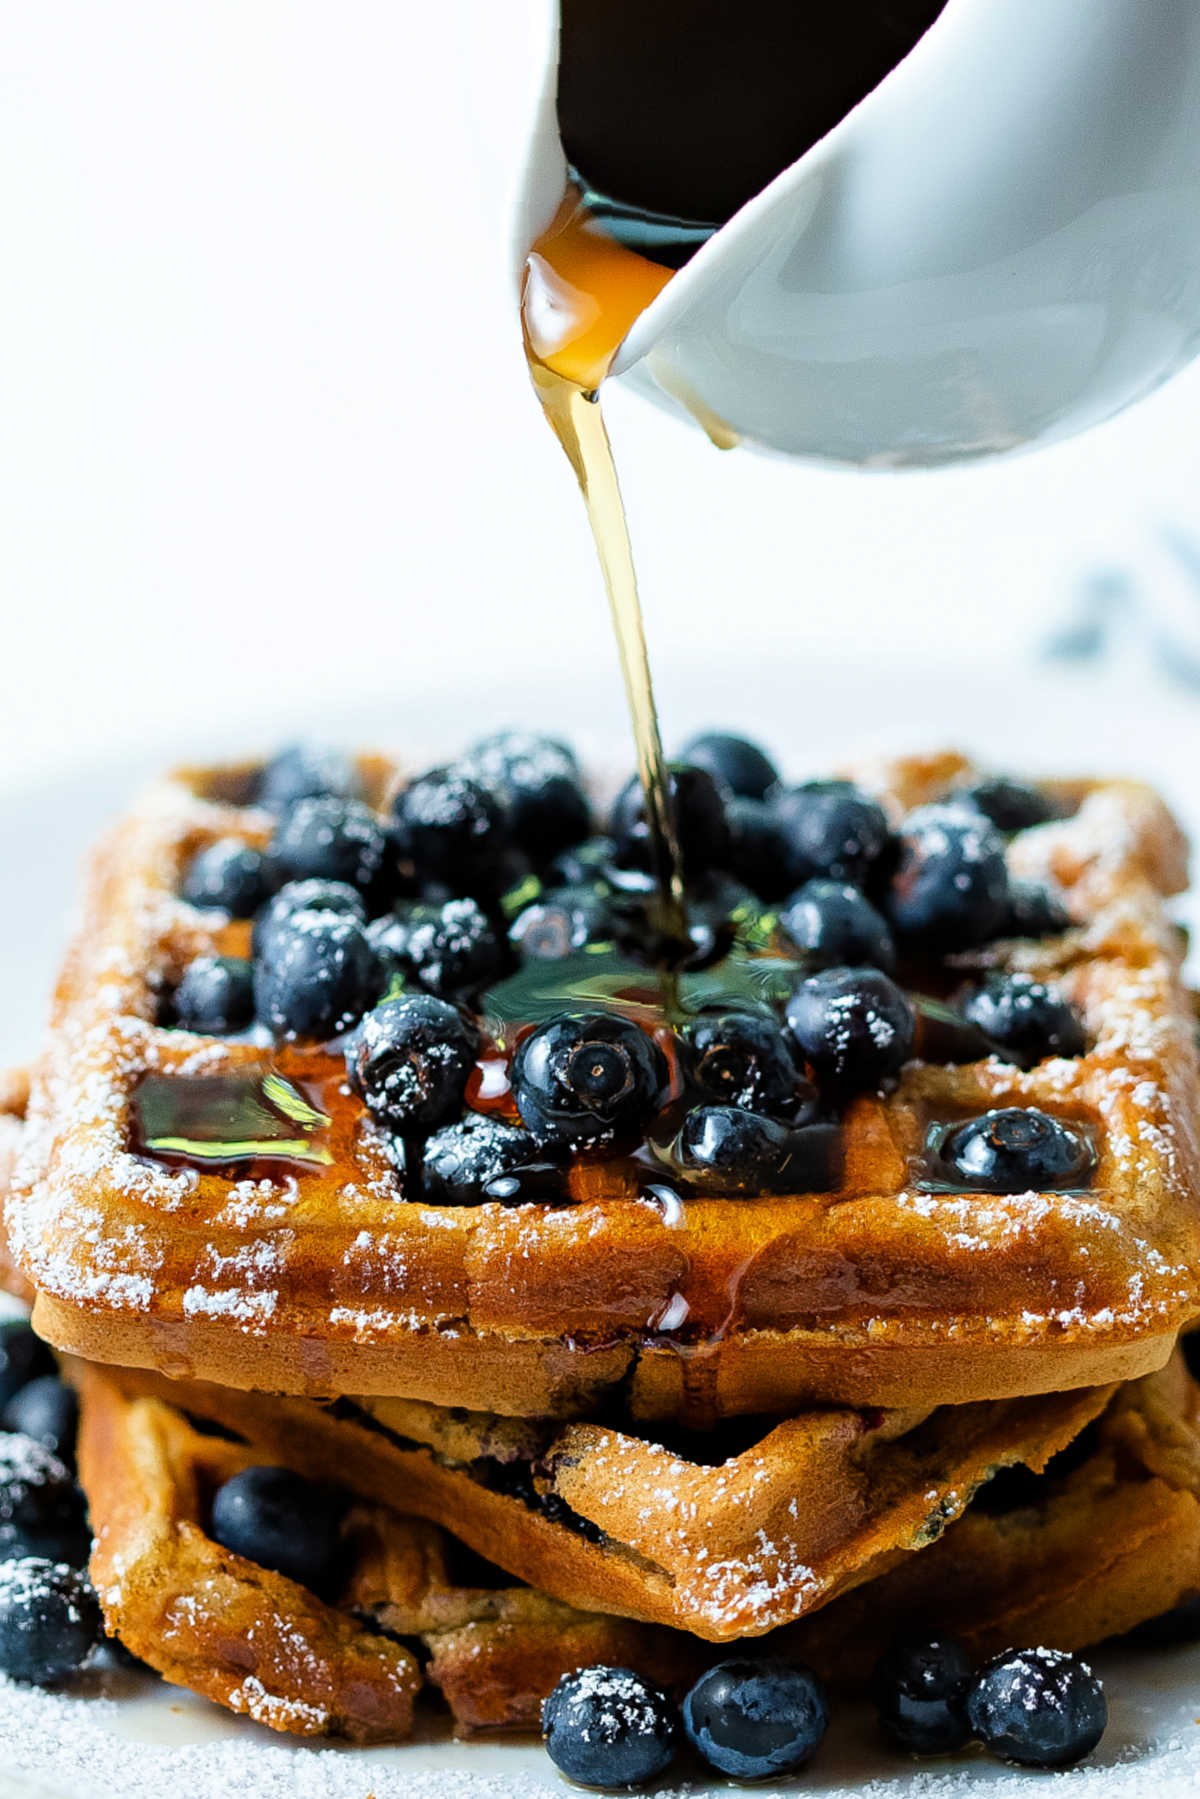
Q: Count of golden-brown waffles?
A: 3